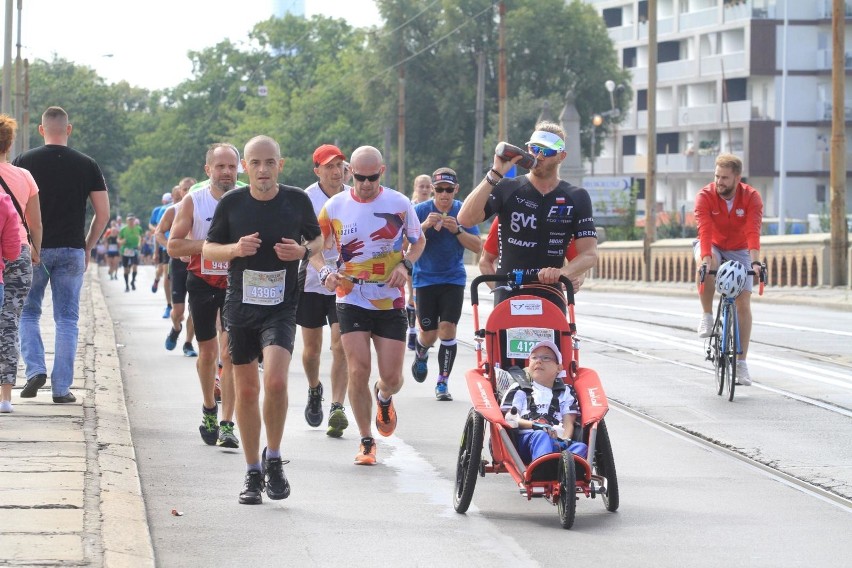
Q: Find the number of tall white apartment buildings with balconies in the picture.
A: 1